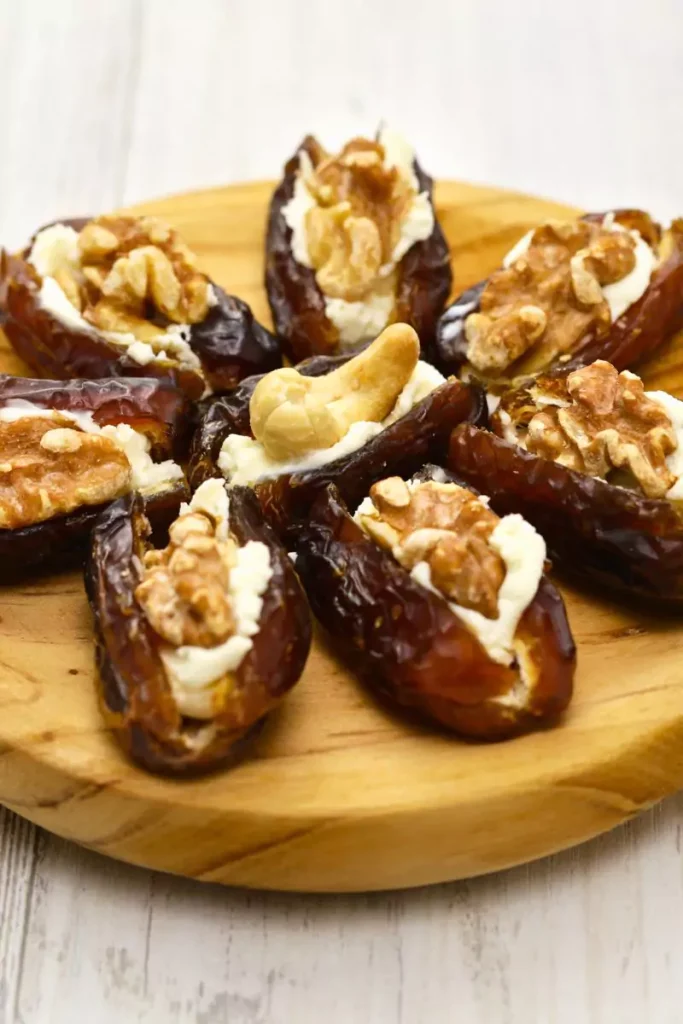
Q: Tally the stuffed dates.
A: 8